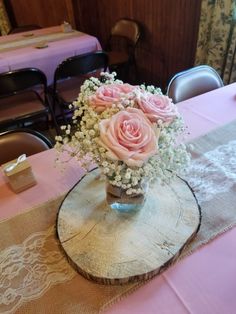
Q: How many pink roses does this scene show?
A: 3